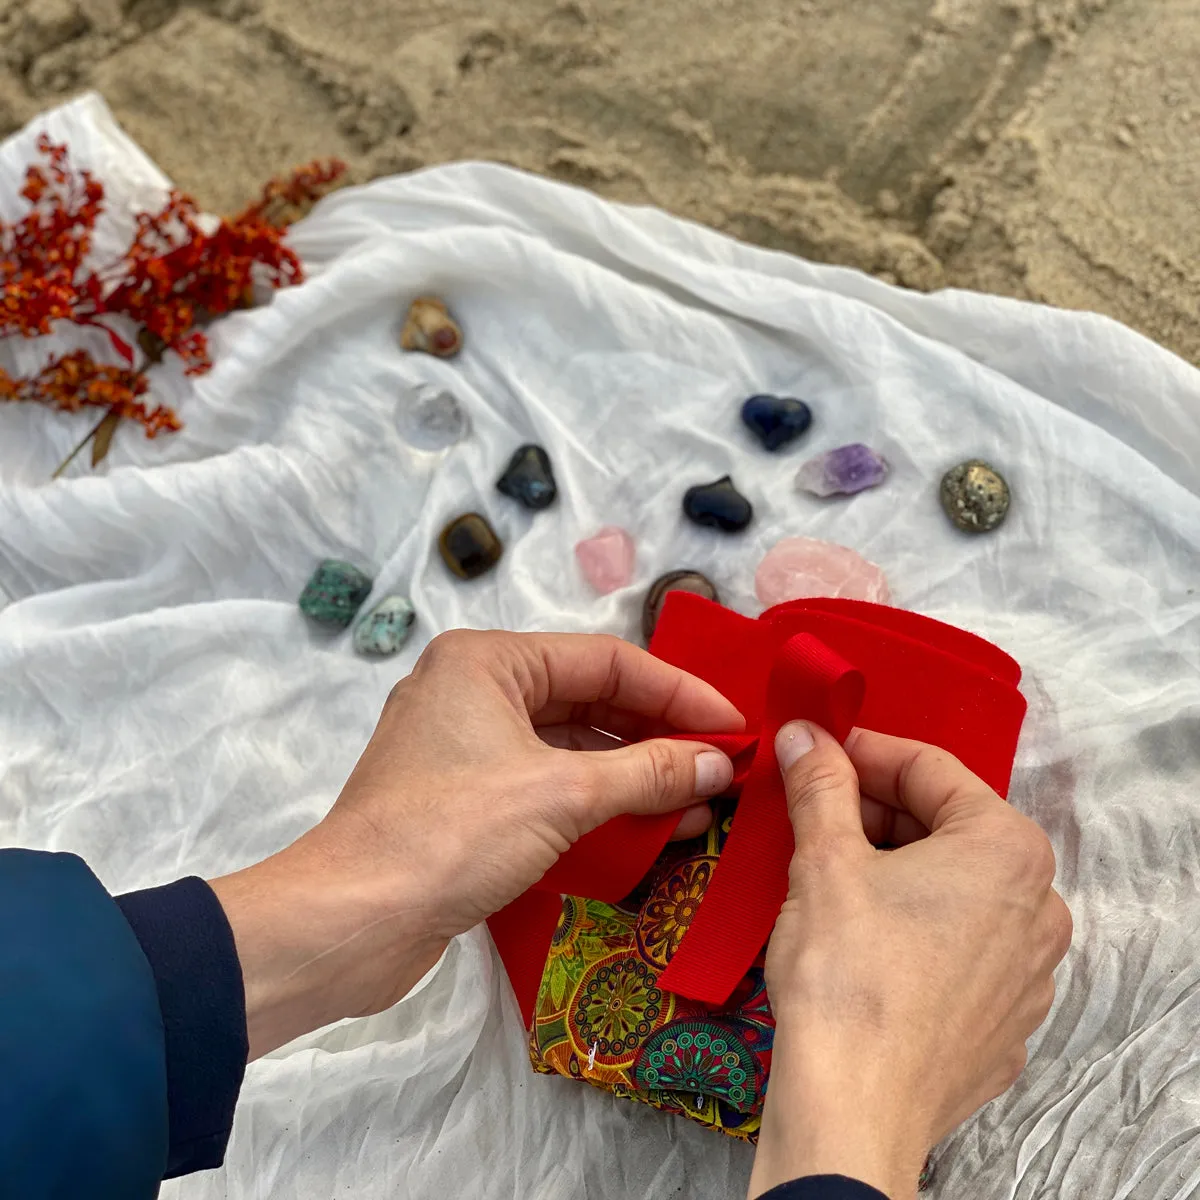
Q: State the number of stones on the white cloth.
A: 13